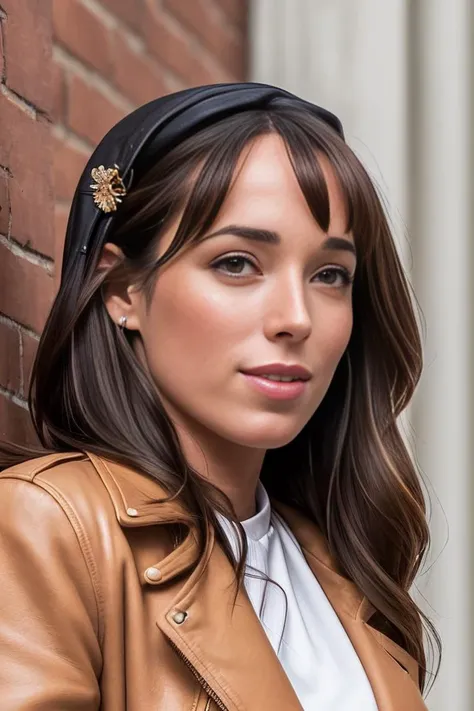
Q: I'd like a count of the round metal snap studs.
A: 3